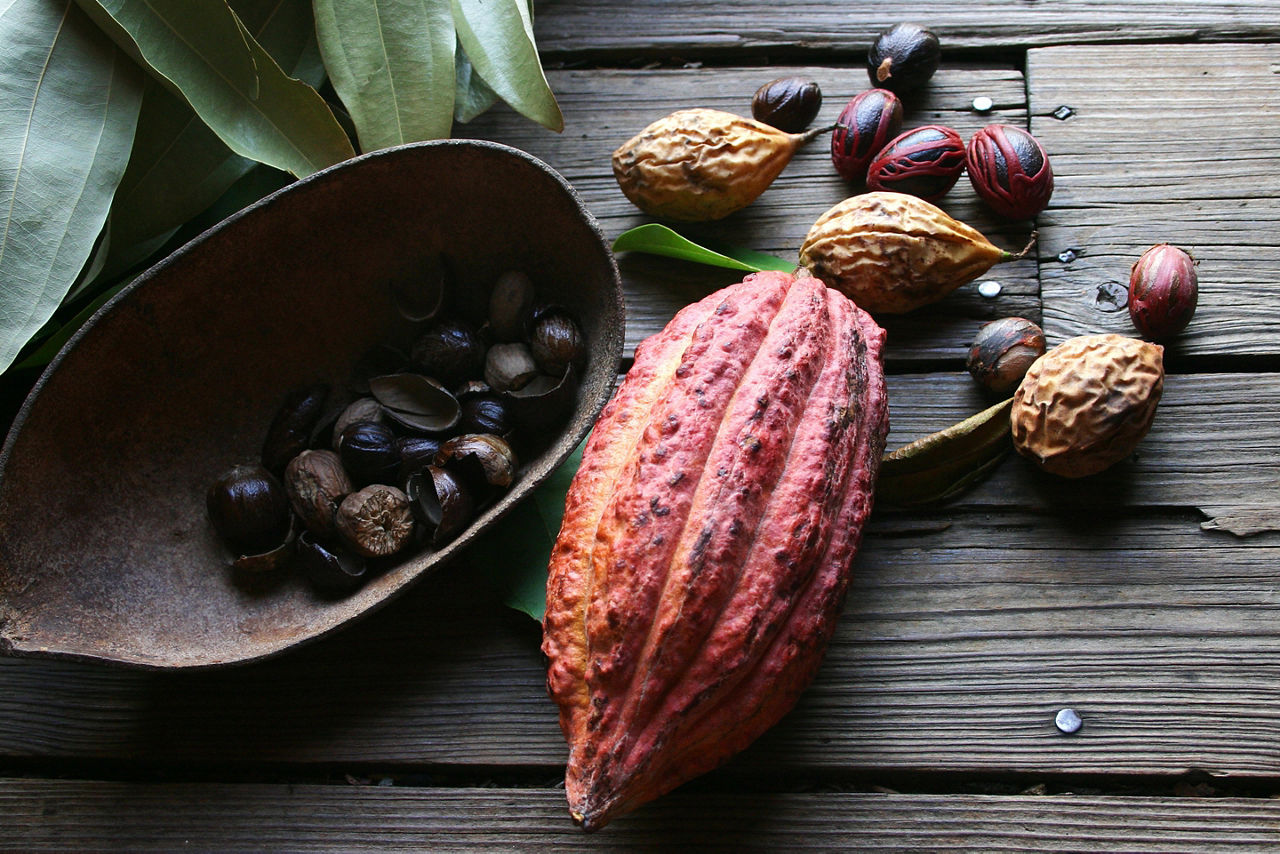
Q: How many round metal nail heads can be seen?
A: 3